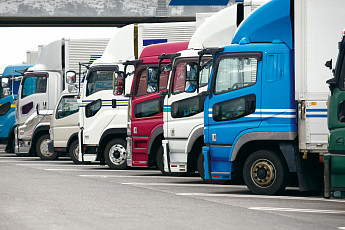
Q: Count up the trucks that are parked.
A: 8